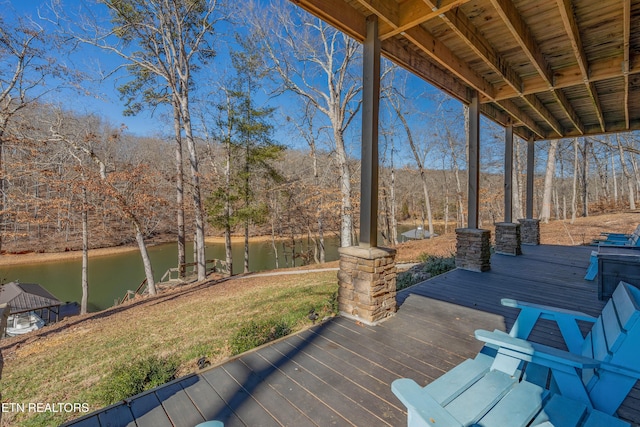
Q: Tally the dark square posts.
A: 4